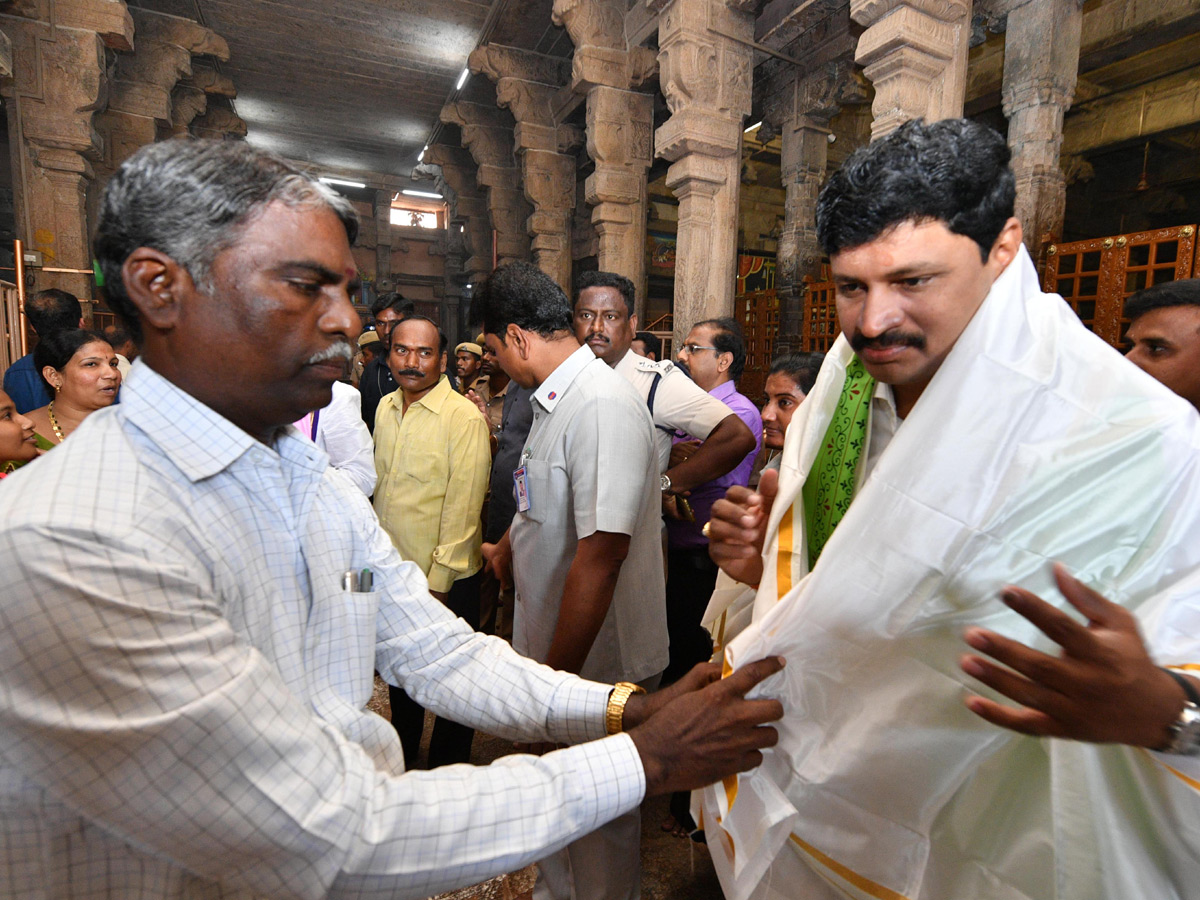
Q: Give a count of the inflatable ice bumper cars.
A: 0